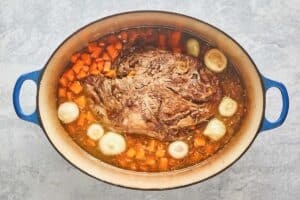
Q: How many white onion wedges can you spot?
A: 8